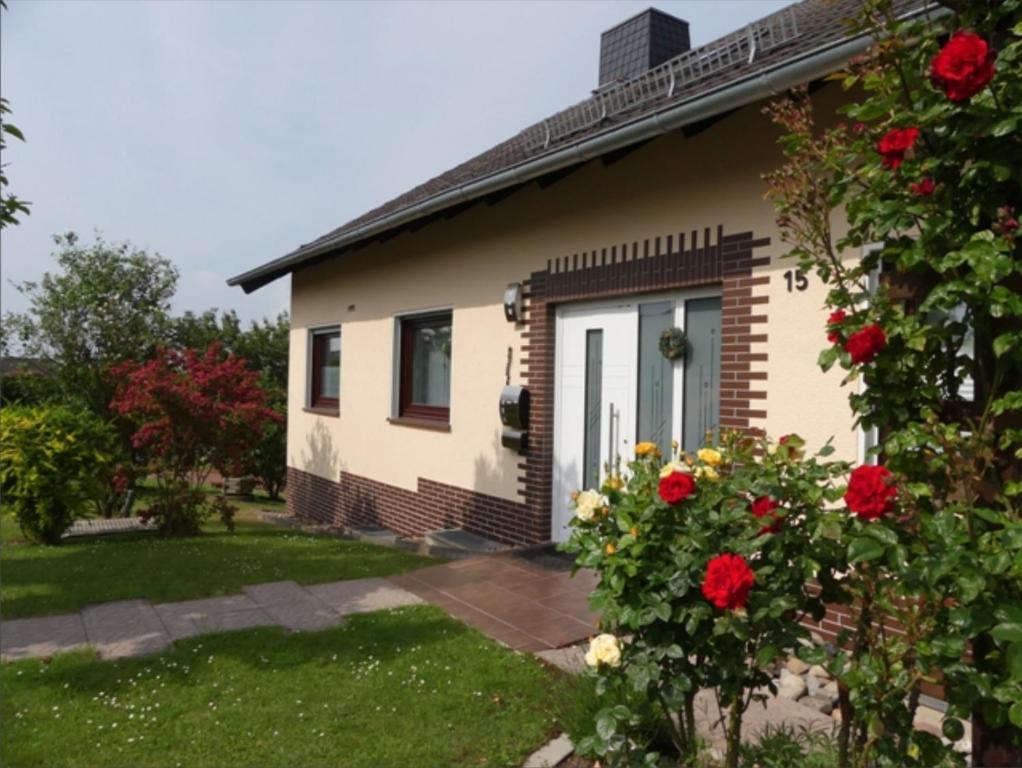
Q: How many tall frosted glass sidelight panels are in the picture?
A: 2